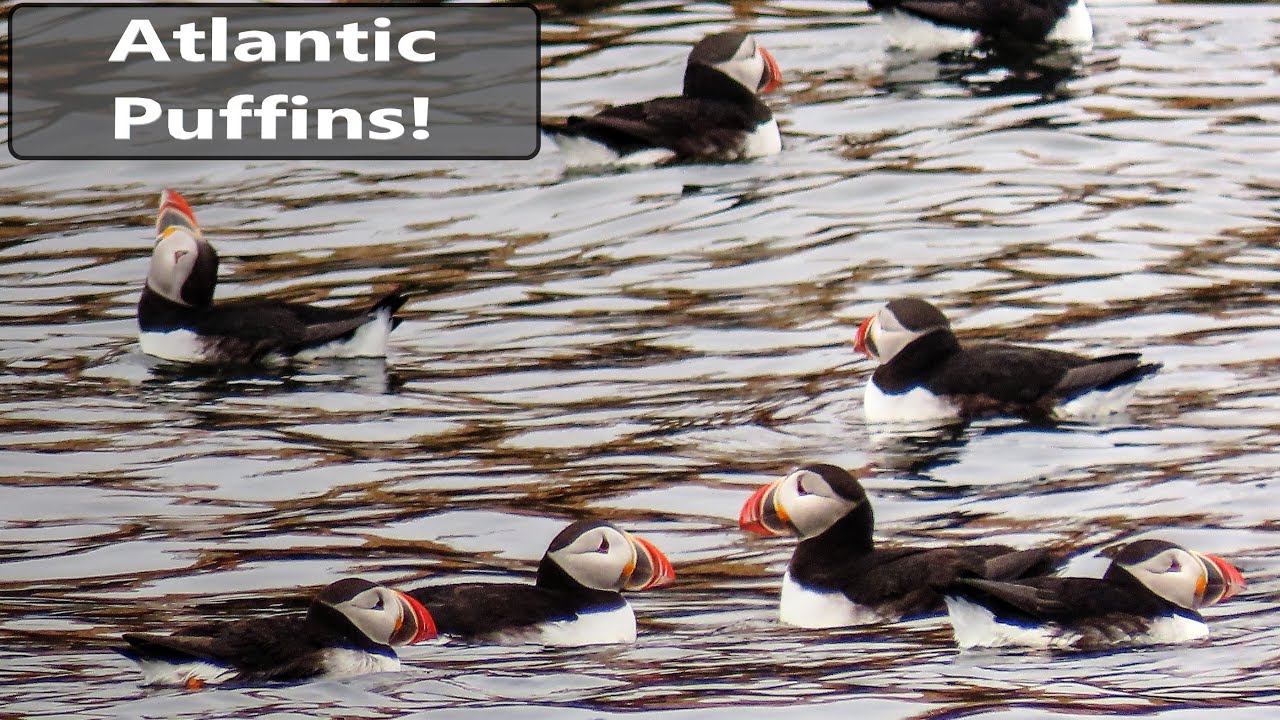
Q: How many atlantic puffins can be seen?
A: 8